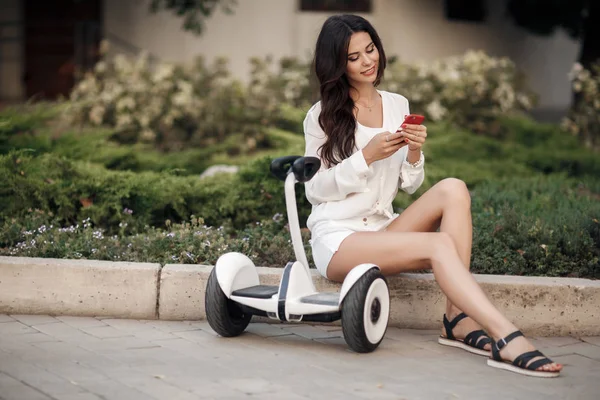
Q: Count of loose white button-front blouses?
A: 1